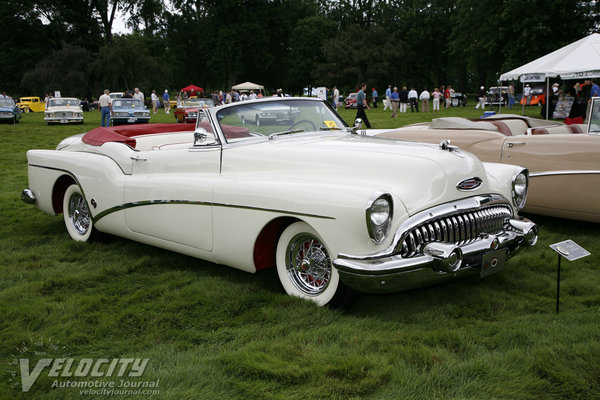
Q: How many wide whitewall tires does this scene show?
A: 2